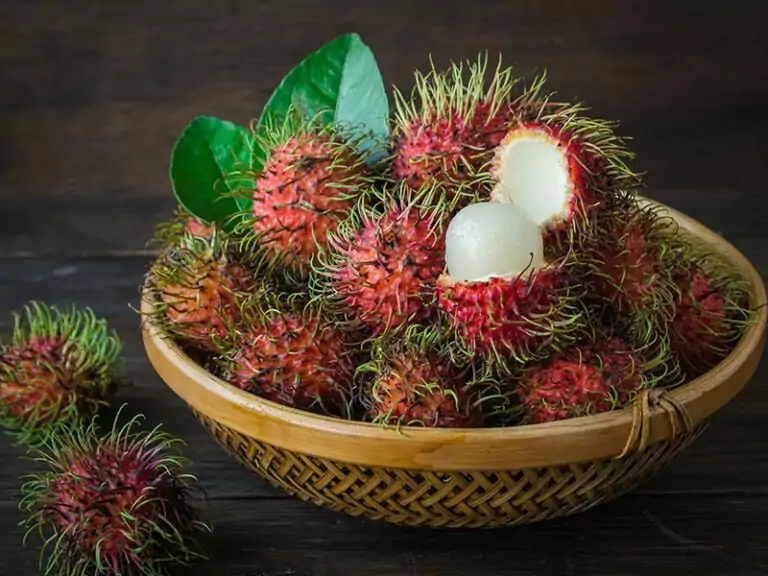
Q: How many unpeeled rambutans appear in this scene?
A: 12